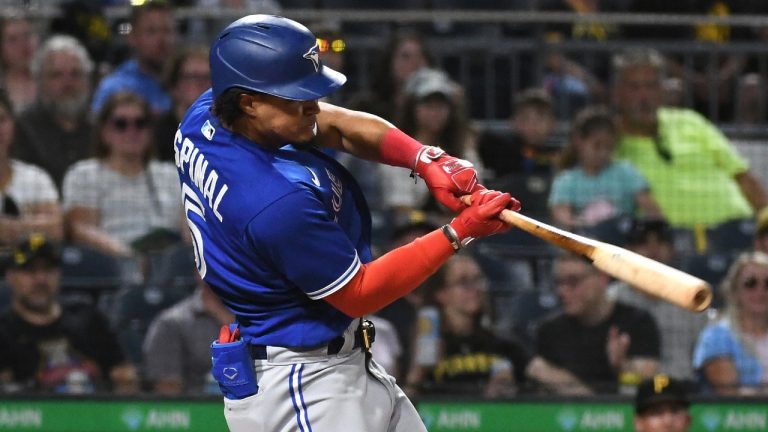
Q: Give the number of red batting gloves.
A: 2